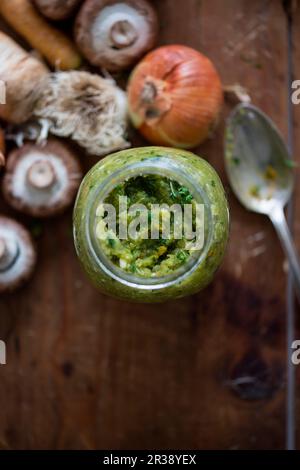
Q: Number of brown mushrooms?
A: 4